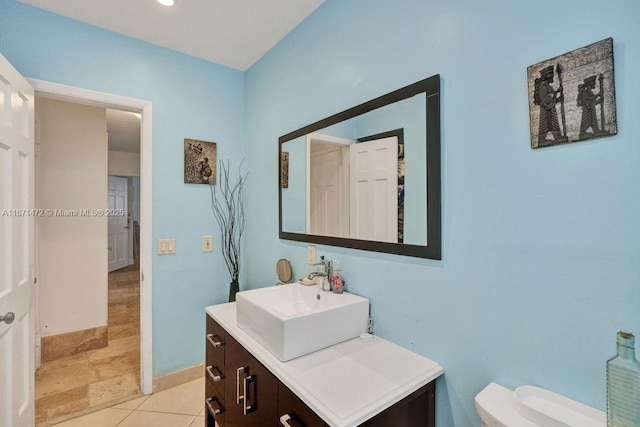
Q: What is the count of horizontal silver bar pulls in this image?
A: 4